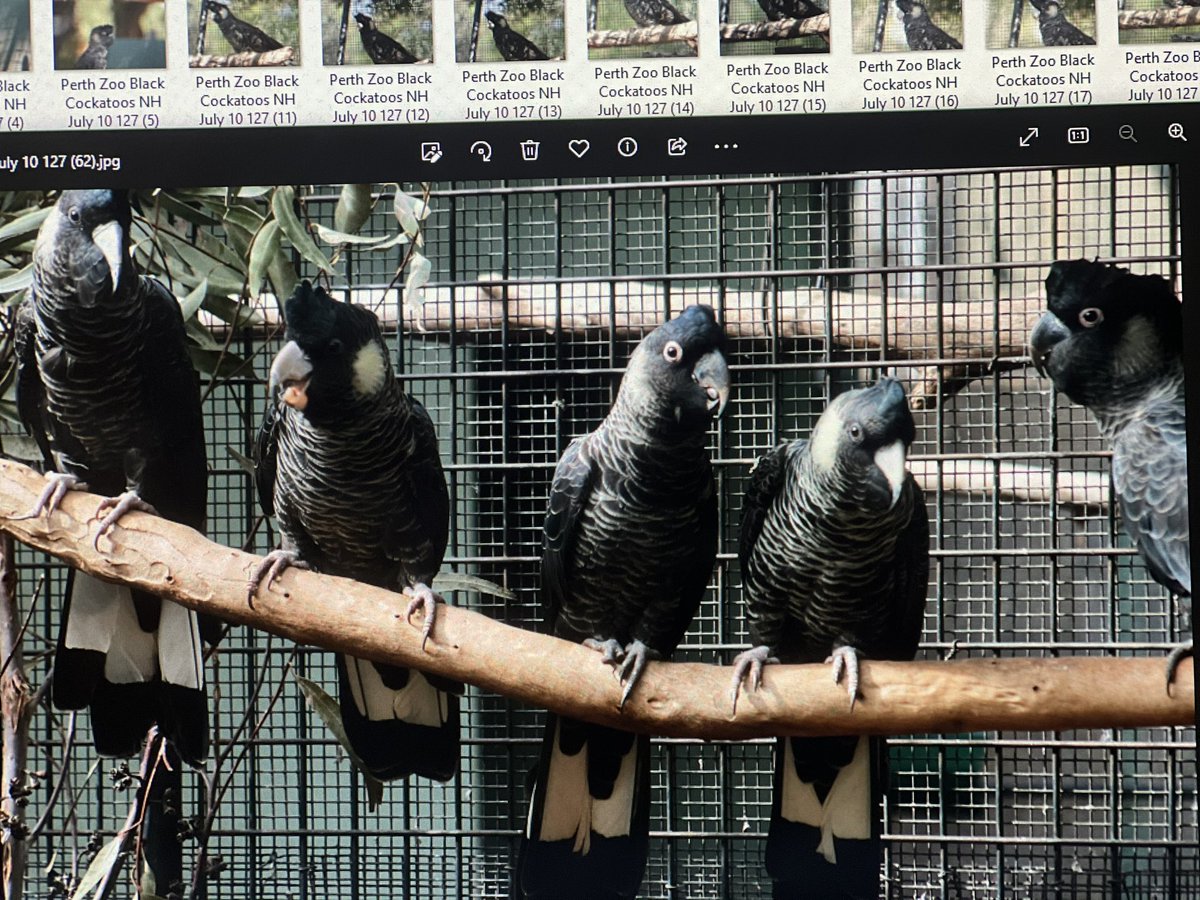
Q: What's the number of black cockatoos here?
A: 5